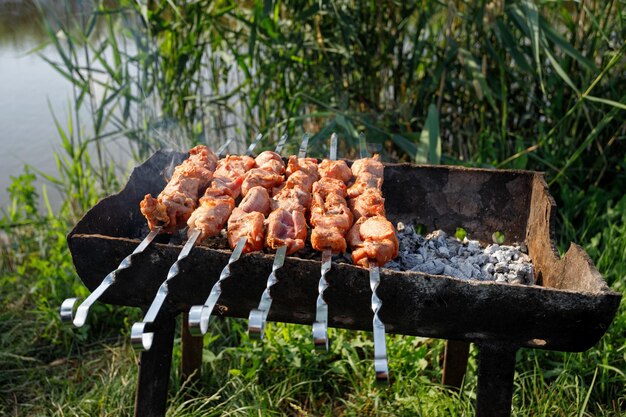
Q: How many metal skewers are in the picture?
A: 6